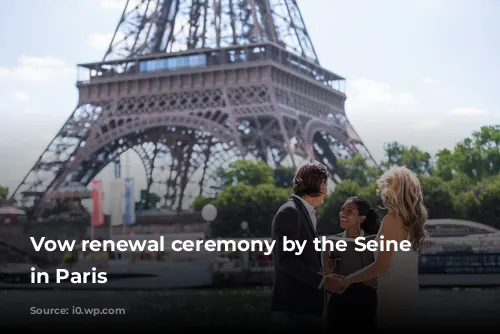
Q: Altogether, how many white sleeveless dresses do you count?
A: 1